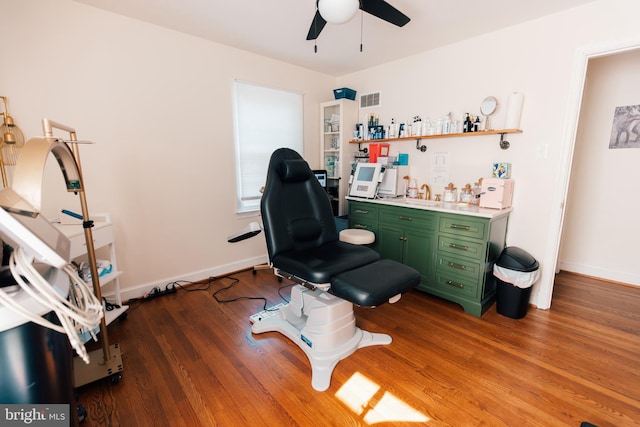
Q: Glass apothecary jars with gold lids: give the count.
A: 3